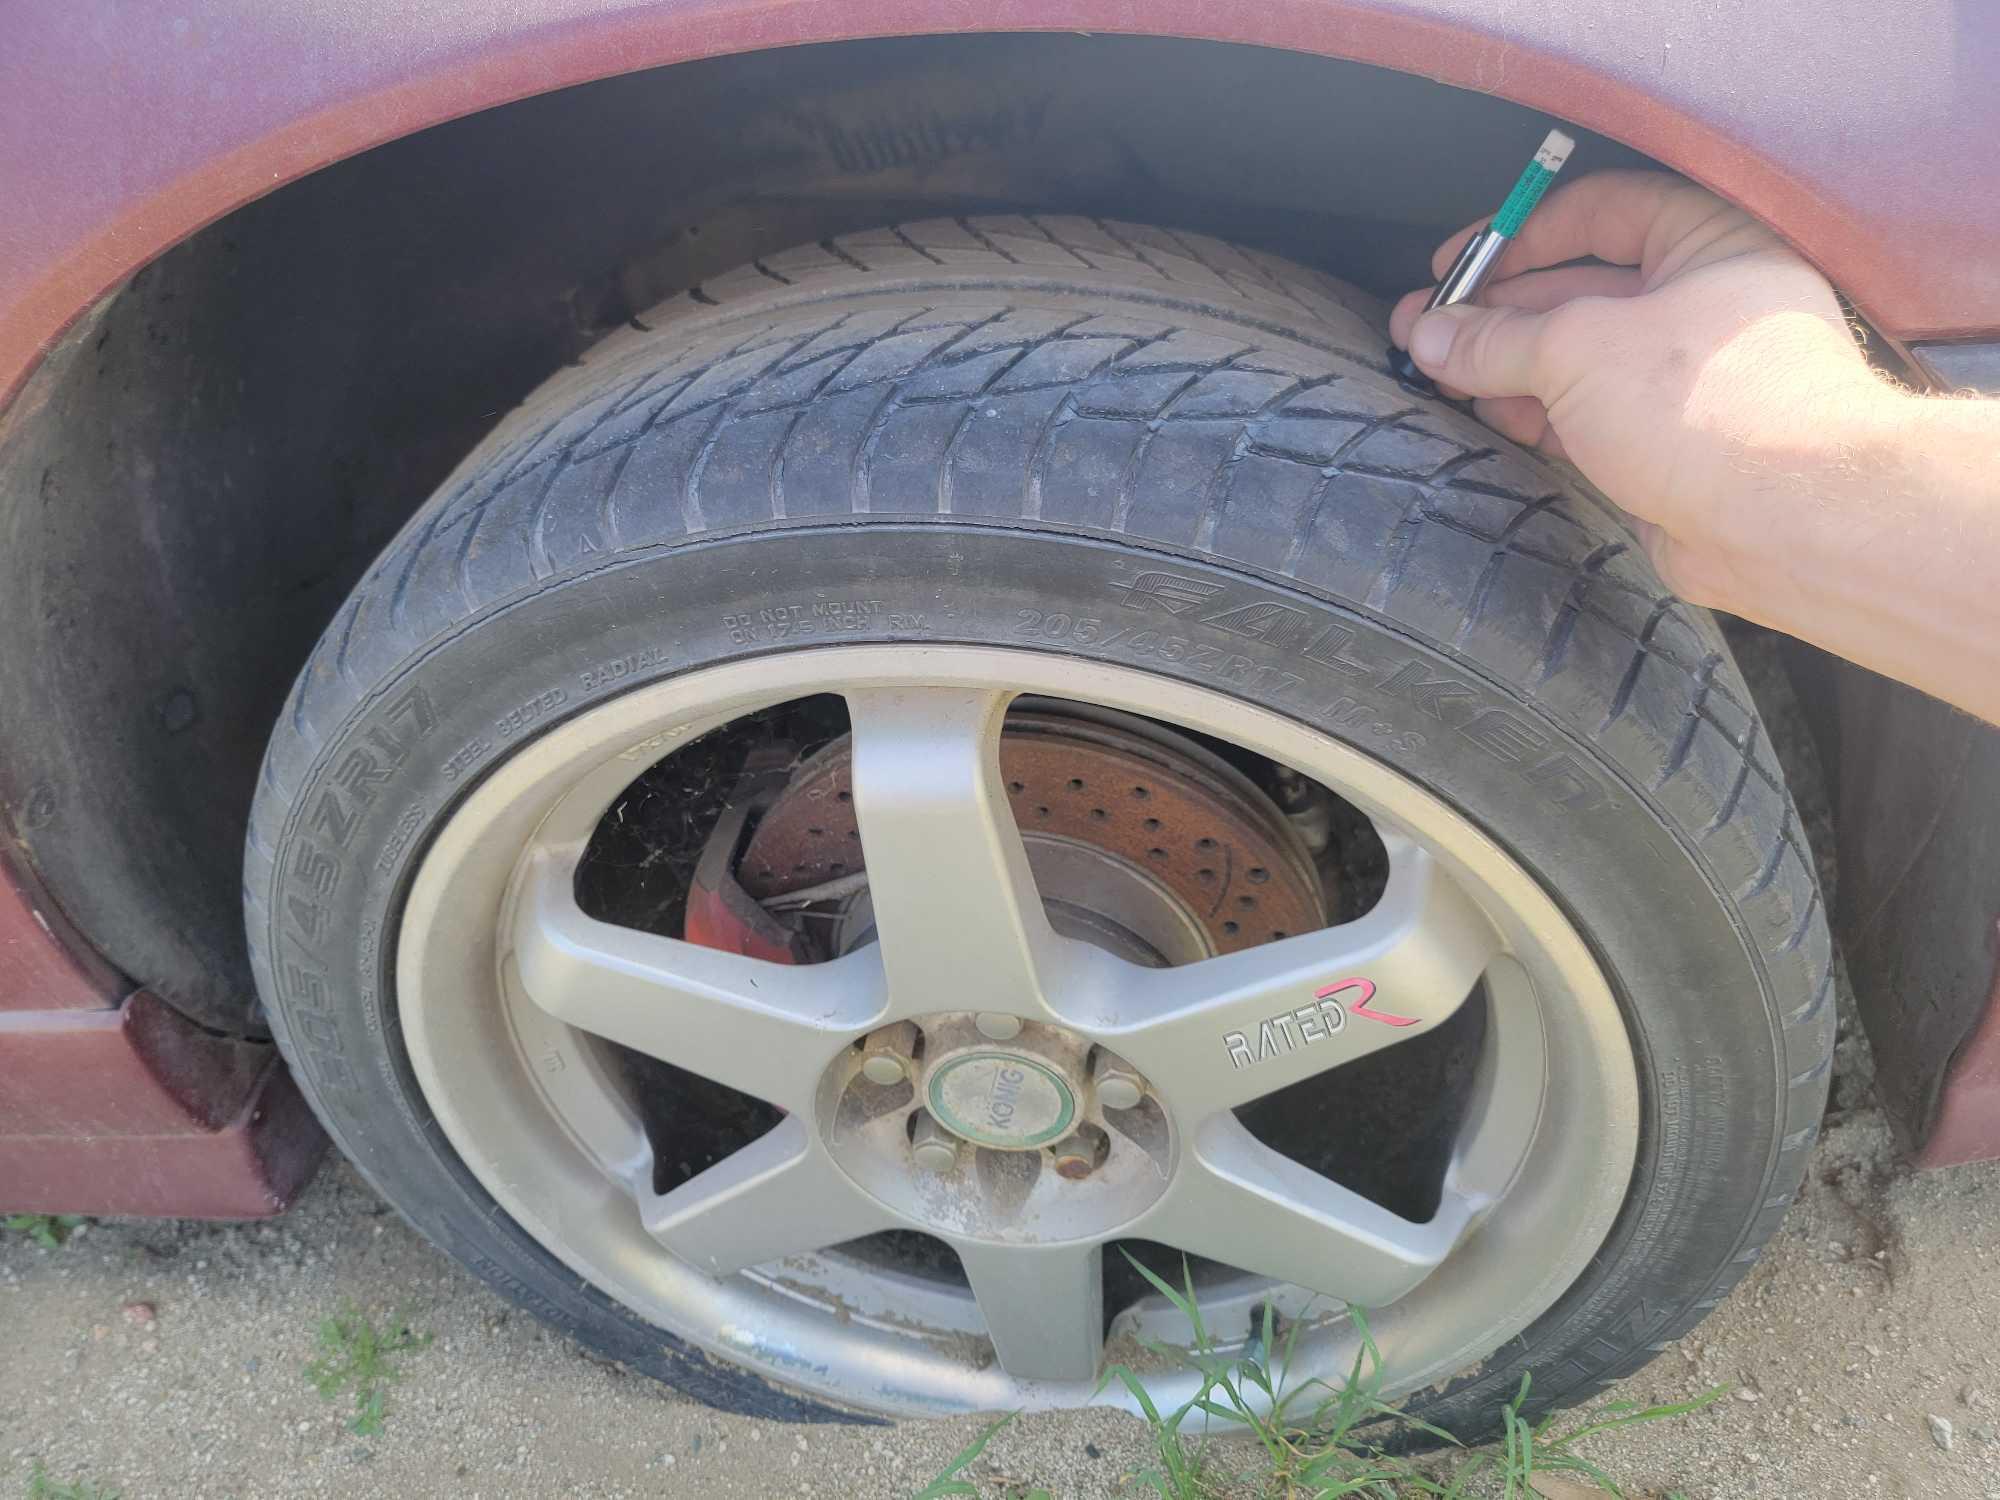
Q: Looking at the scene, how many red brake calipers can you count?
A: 1